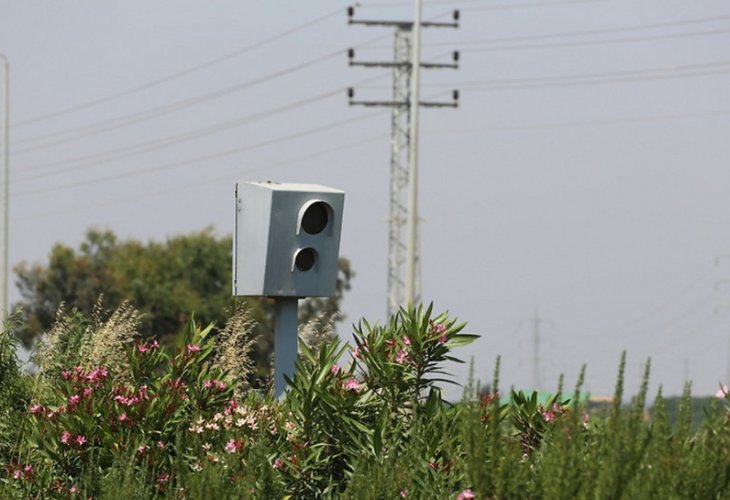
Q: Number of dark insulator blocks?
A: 6